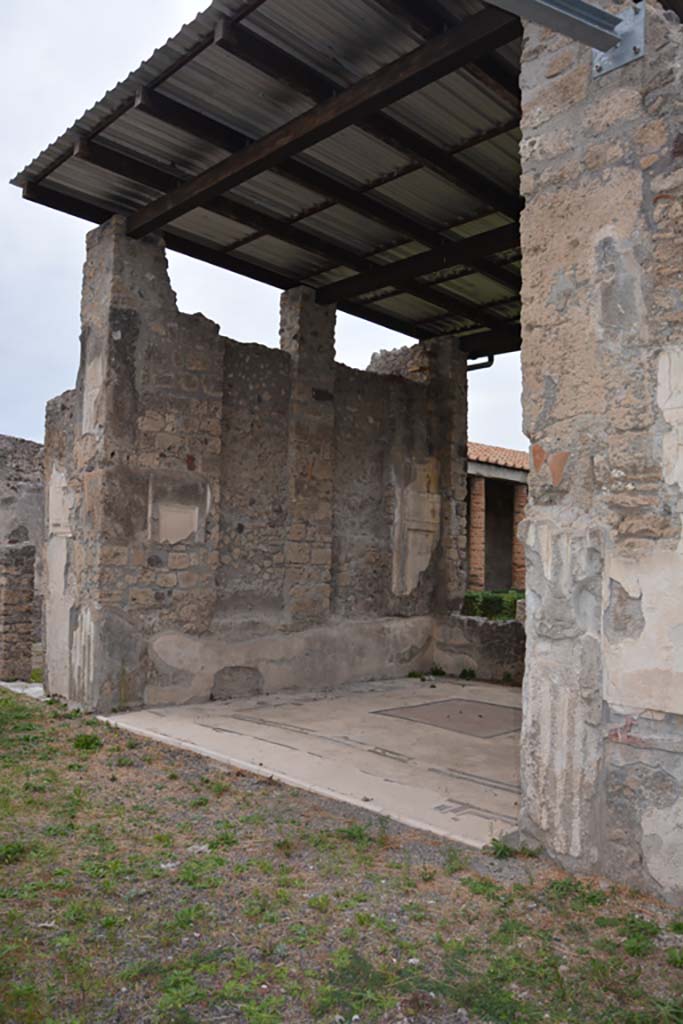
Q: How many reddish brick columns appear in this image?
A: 2